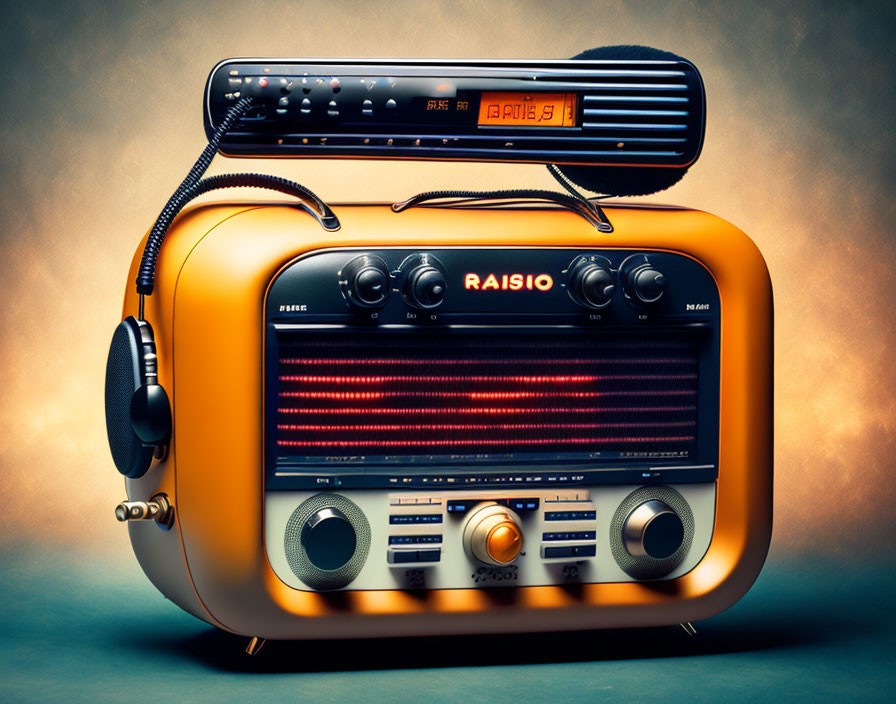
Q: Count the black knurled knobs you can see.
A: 4